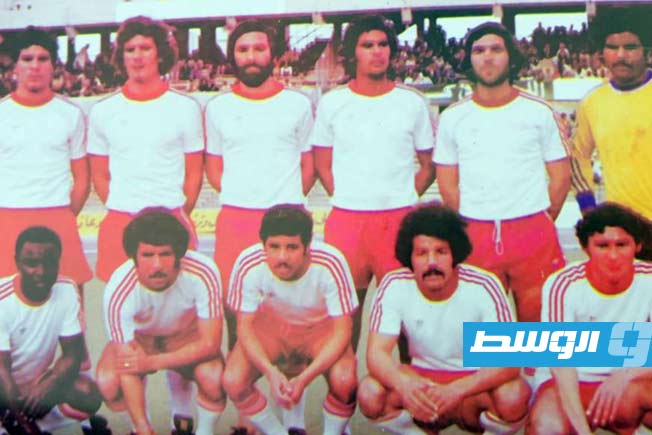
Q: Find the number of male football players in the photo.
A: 11